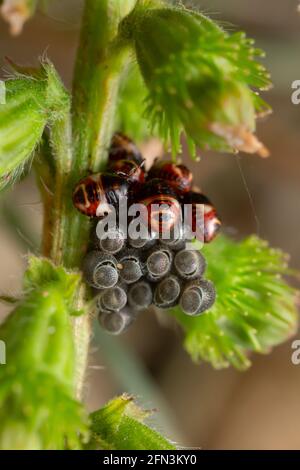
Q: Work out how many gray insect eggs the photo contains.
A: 12